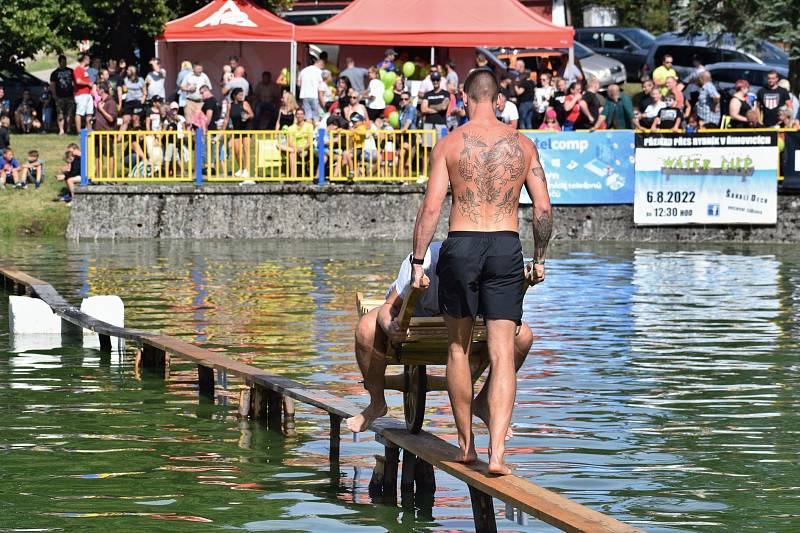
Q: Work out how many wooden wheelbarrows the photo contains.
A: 1